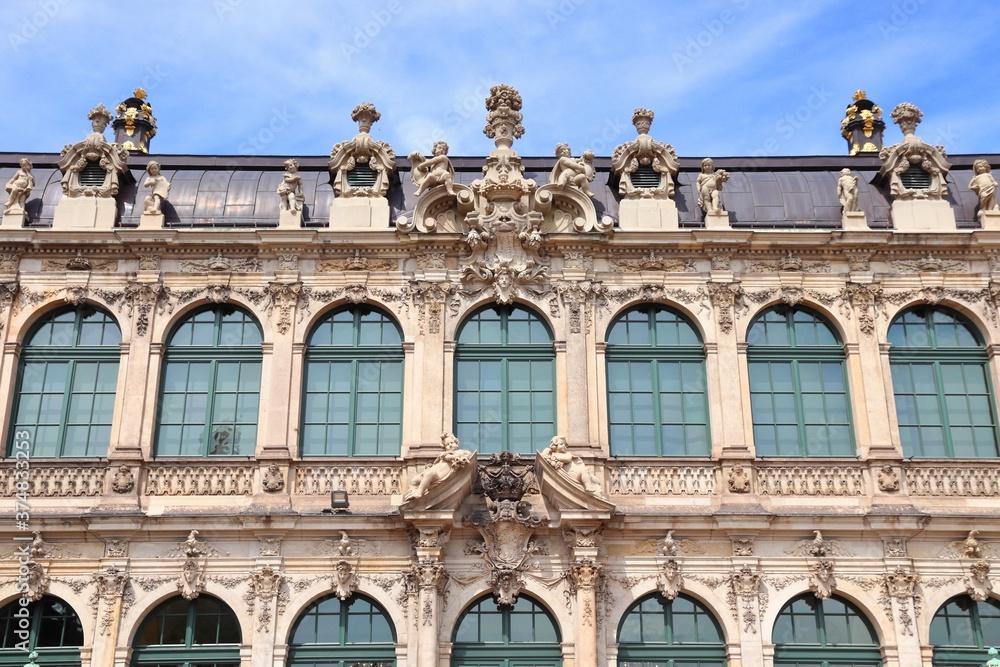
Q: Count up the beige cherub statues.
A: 10